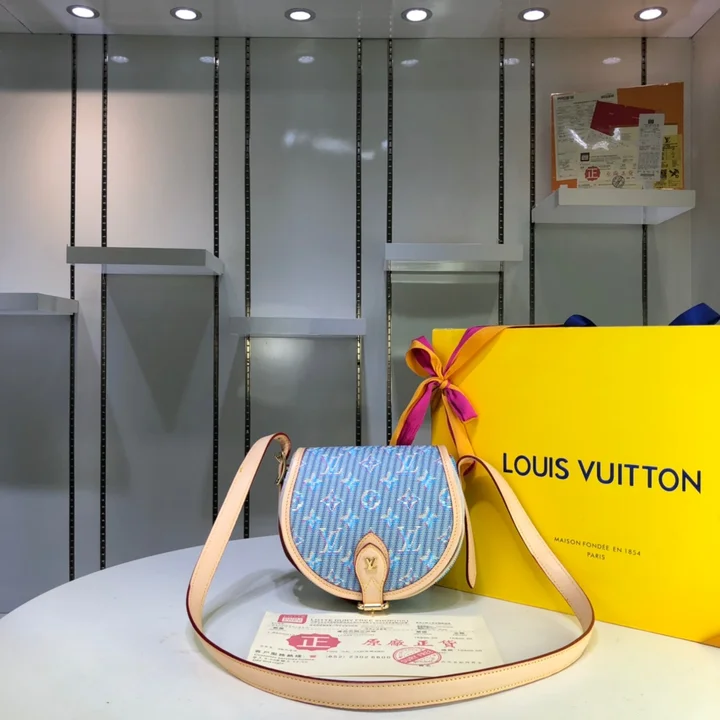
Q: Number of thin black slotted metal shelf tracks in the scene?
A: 9